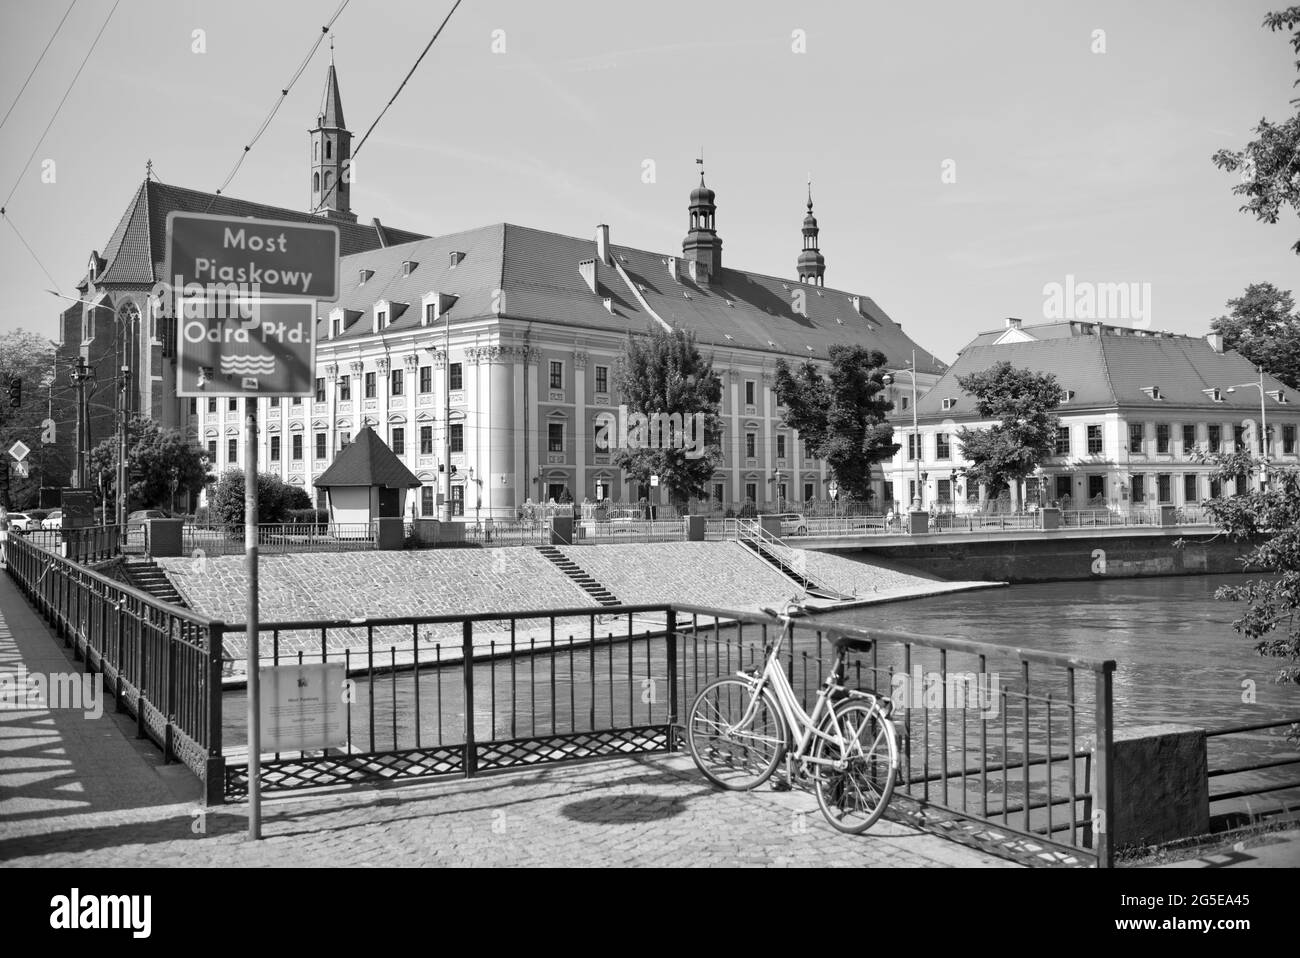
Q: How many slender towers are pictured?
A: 3